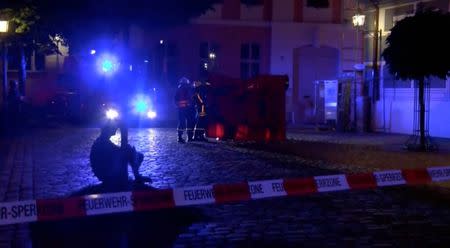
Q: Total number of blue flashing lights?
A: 2